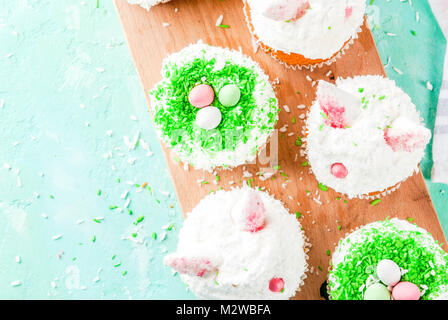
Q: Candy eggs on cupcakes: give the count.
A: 6